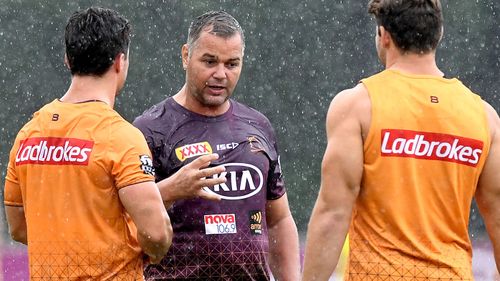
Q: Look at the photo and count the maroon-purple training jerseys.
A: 1